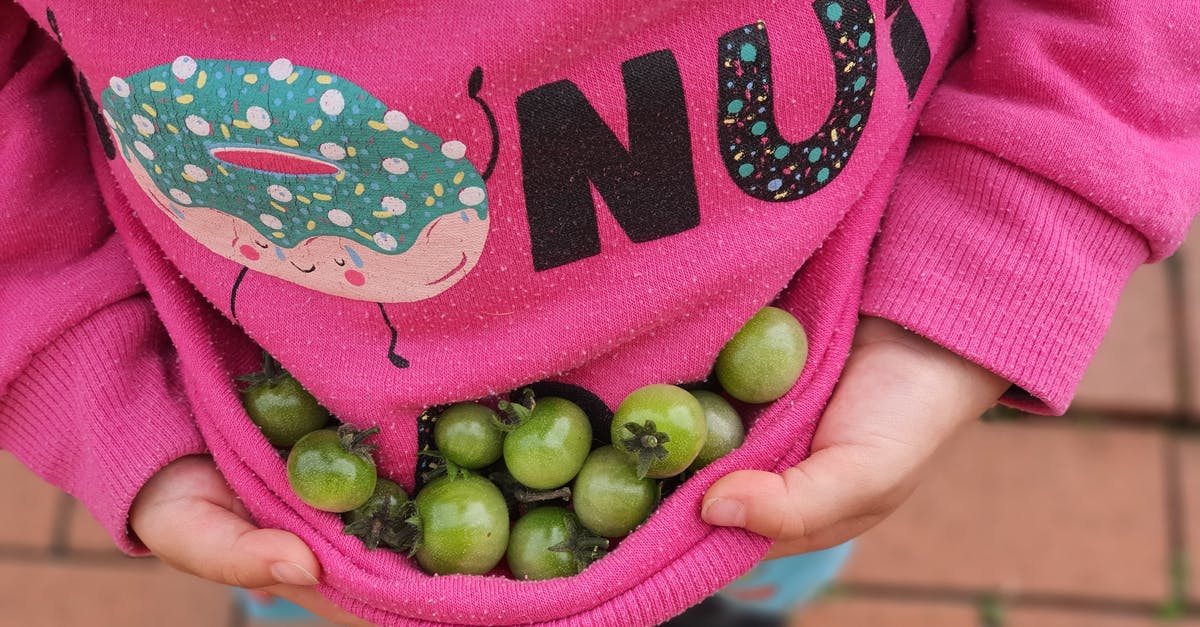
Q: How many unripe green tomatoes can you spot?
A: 11